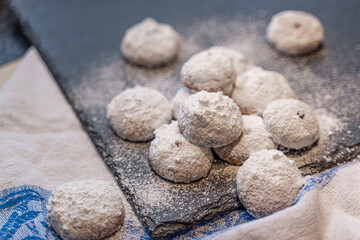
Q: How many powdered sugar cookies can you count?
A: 13